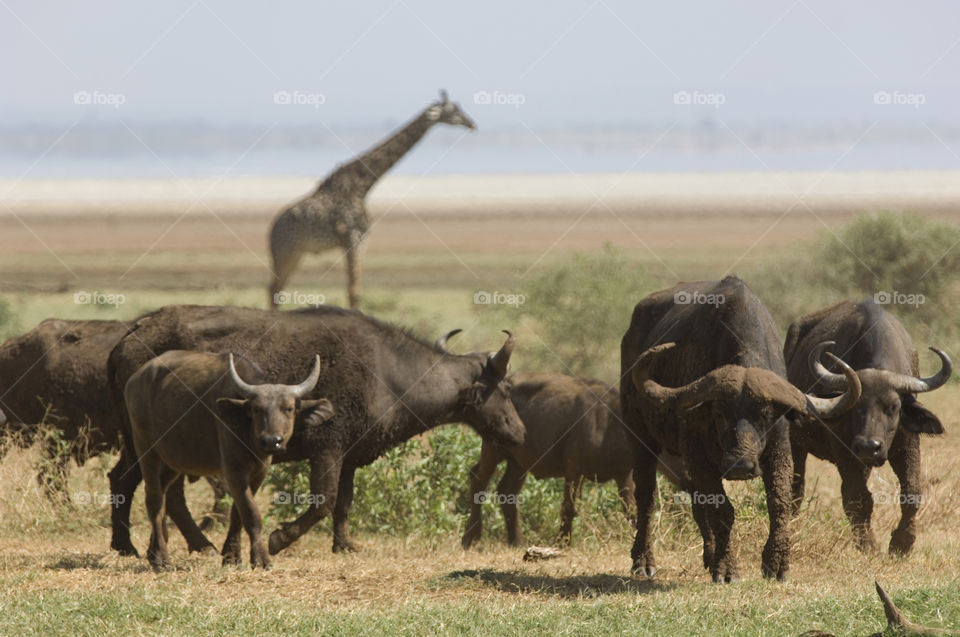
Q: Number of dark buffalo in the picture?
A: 6